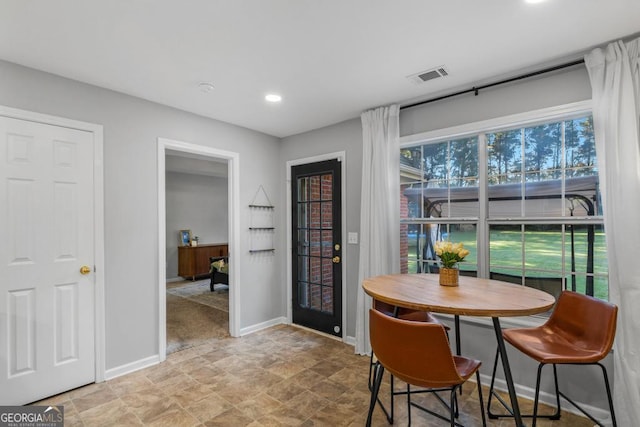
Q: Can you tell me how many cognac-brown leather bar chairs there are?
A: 3